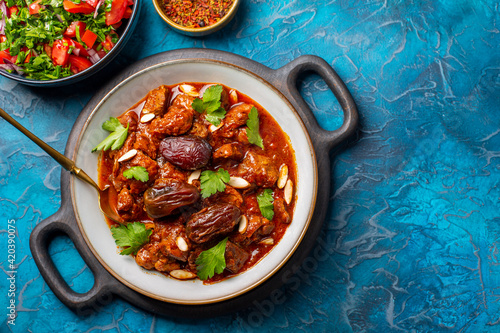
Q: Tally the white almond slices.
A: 13